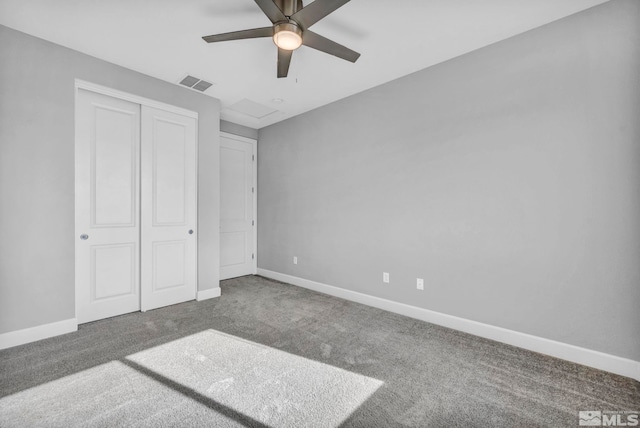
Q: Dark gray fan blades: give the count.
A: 5